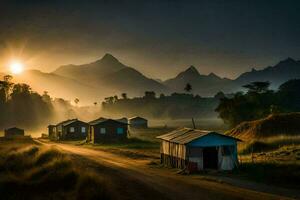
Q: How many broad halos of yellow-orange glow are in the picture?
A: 1